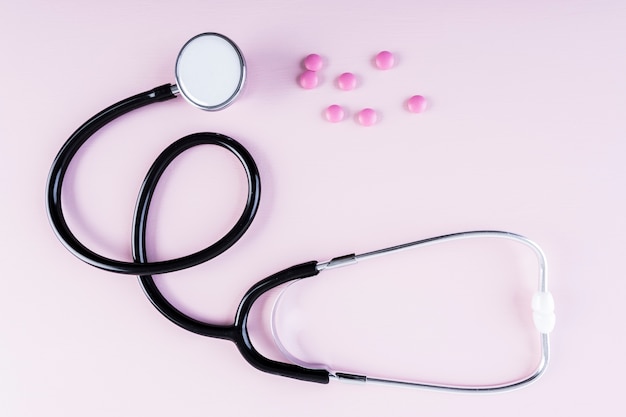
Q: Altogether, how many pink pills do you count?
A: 7